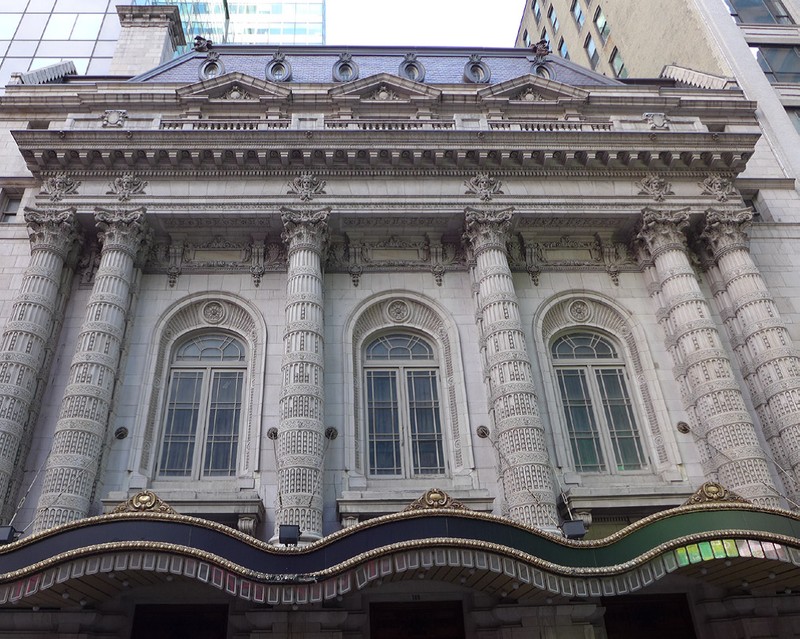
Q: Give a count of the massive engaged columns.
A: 6